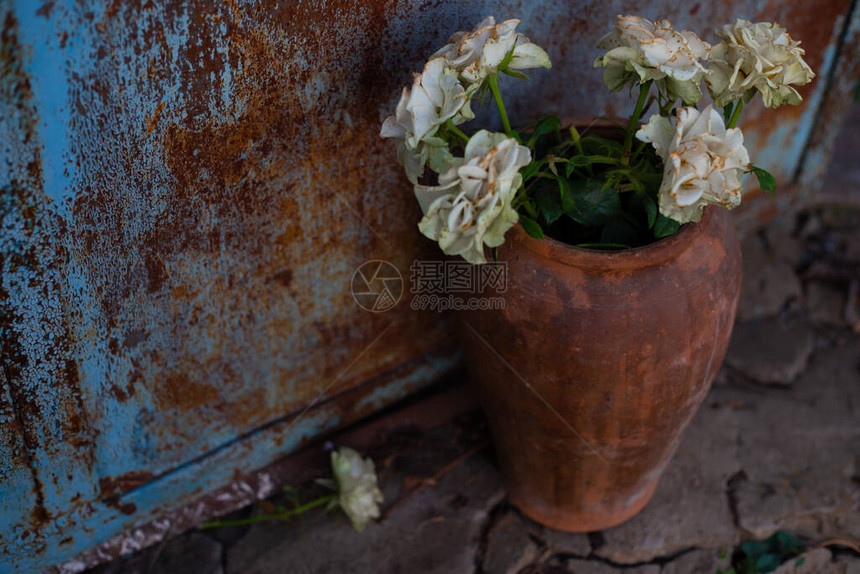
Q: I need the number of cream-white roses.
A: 7